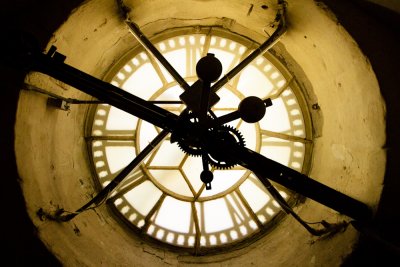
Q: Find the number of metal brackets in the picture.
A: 4